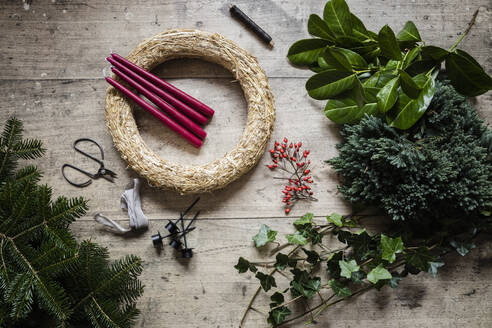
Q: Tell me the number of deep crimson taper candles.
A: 4